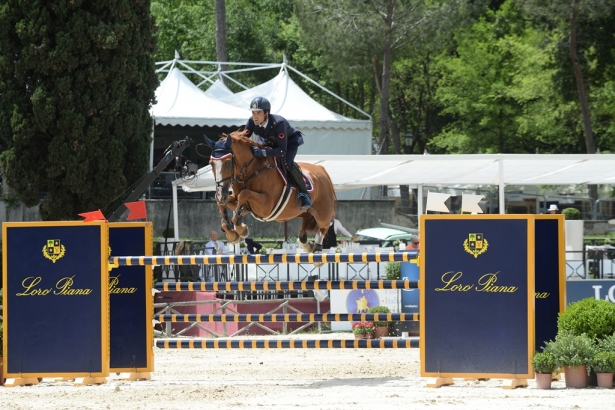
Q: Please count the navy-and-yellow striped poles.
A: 4